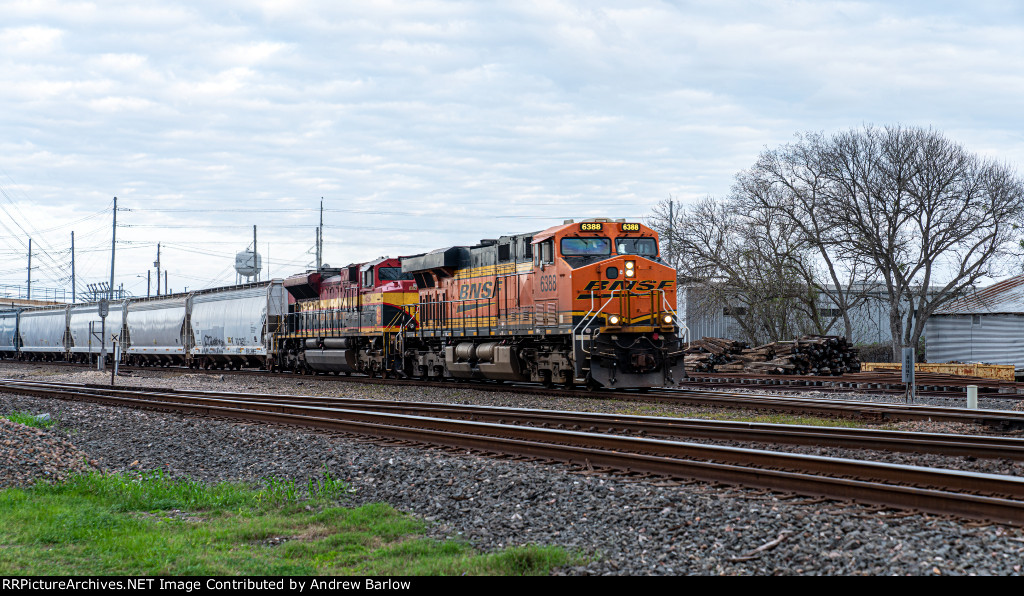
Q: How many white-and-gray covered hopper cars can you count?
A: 5